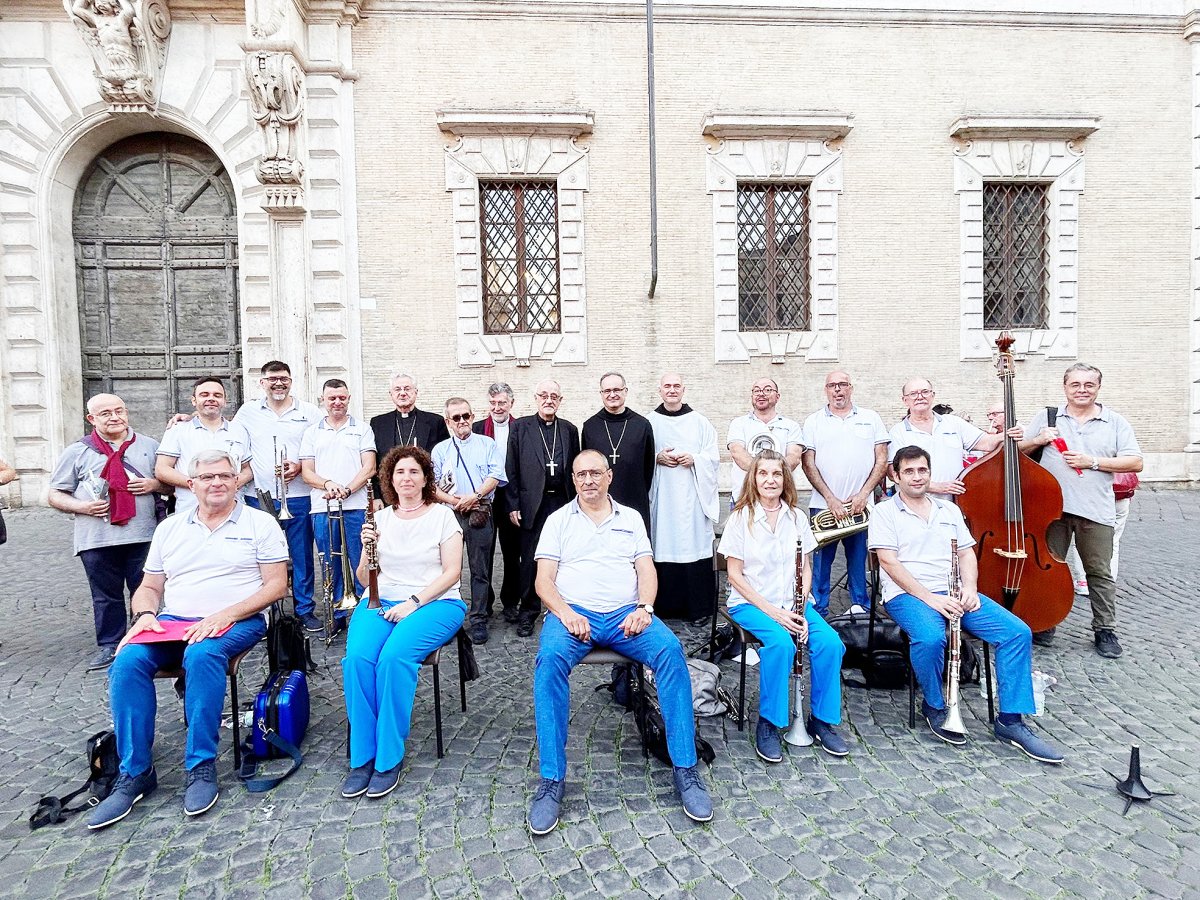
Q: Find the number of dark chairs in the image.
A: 5